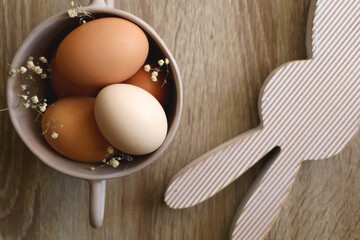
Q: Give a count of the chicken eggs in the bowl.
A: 5